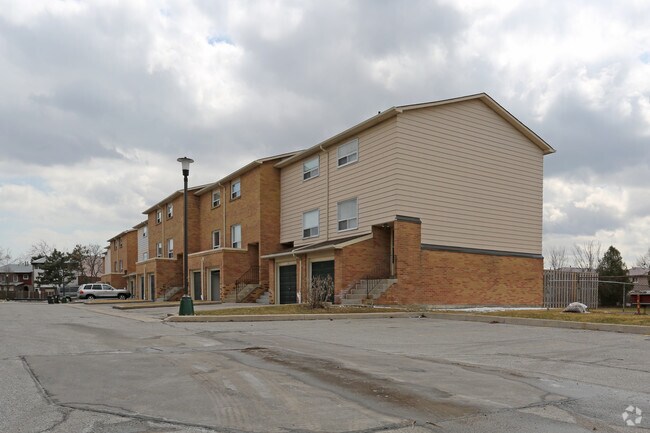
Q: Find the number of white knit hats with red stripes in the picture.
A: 0